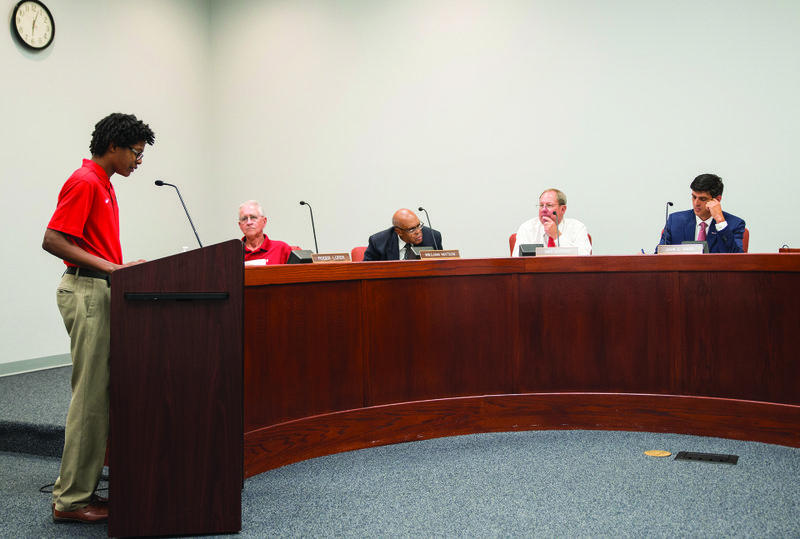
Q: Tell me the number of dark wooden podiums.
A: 1